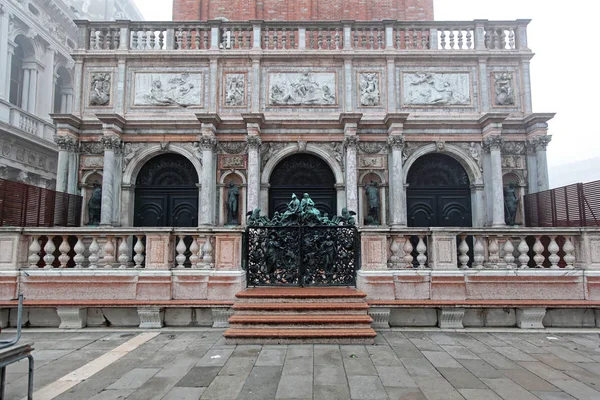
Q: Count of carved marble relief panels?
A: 7